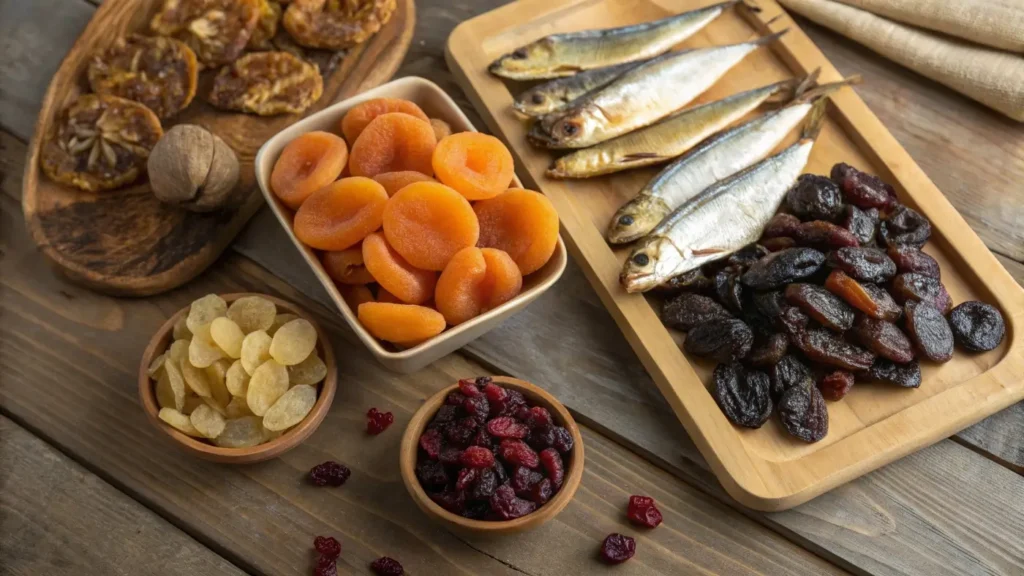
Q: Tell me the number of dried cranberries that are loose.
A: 7